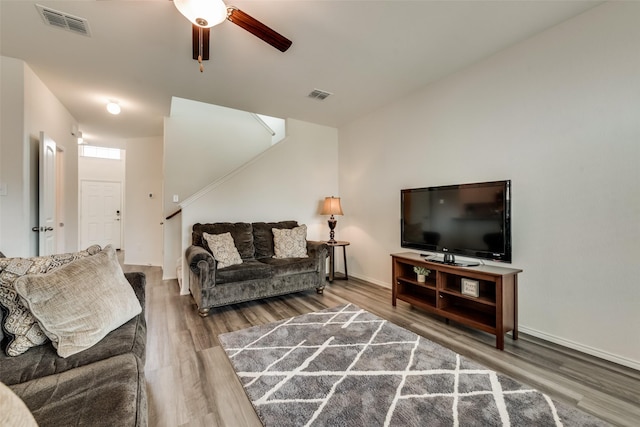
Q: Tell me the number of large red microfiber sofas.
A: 0